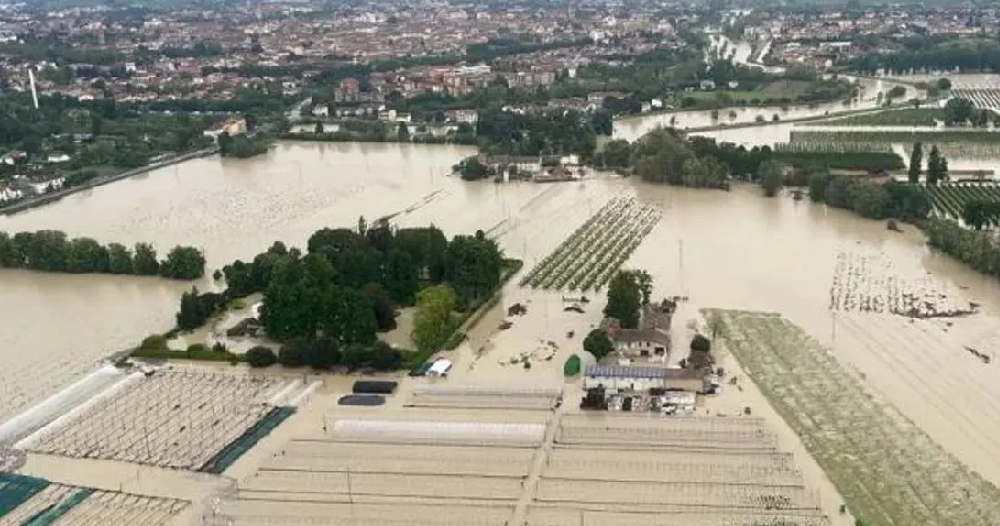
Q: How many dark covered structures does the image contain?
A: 2